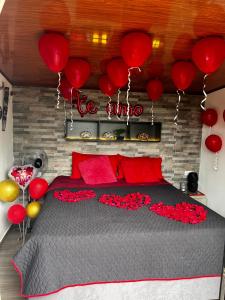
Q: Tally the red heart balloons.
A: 1